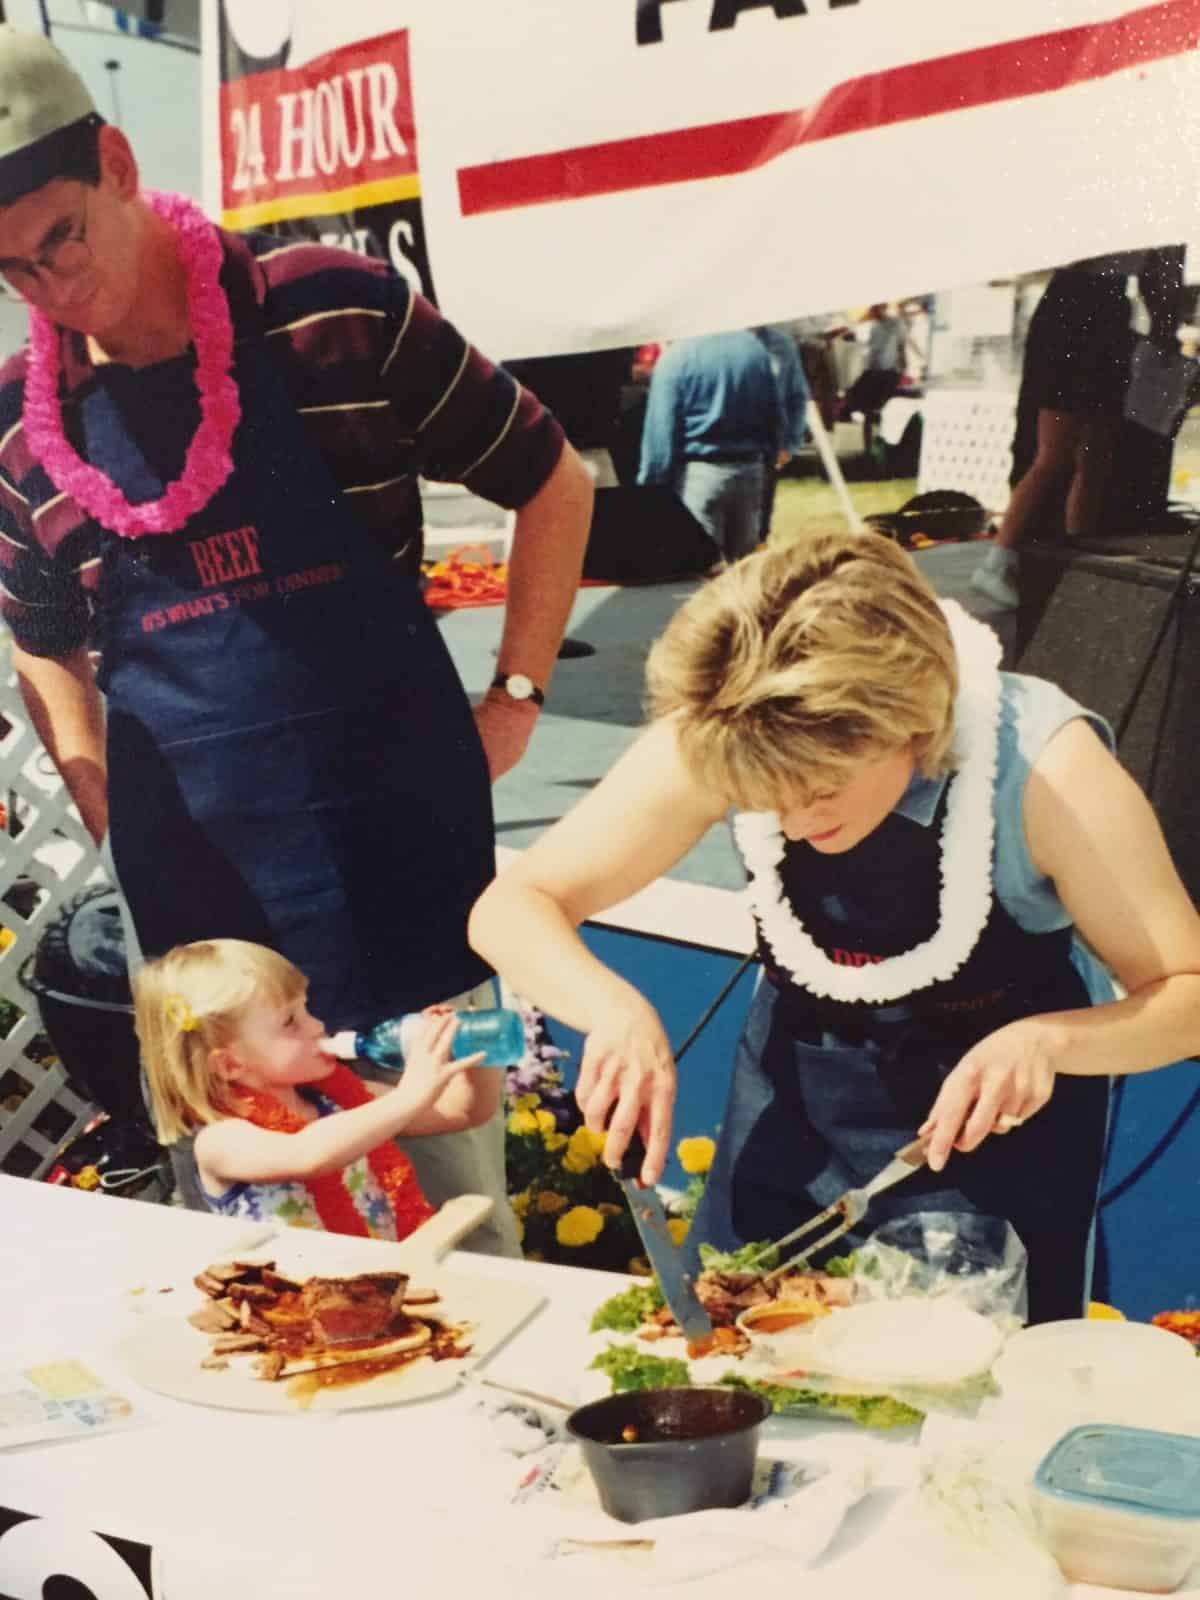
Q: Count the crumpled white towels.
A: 1